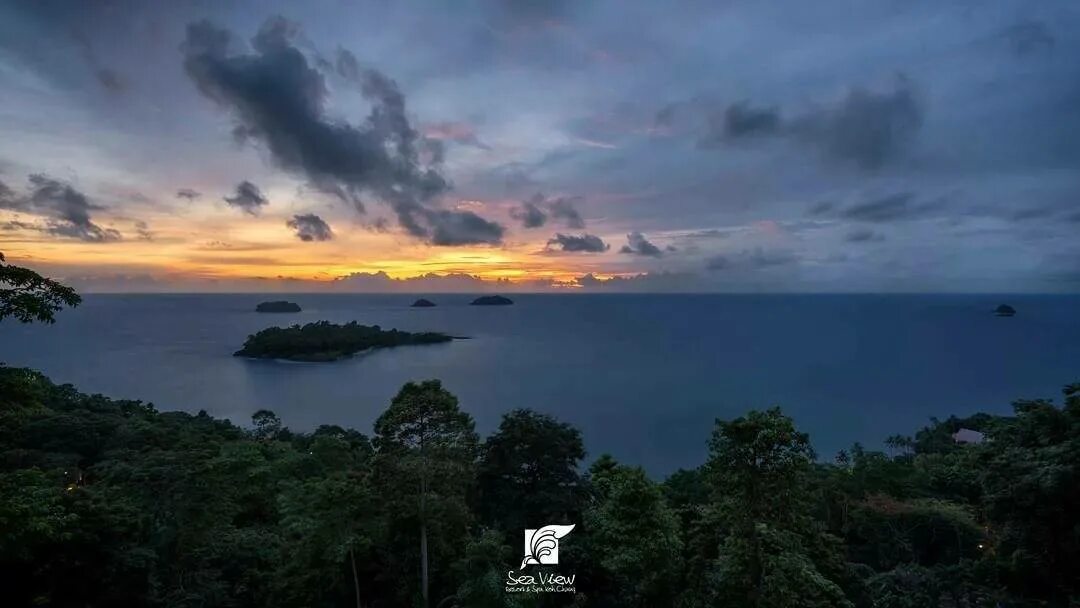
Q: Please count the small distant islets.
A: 4